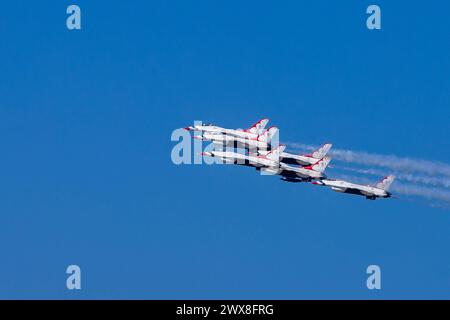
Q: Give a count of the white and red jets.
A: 6